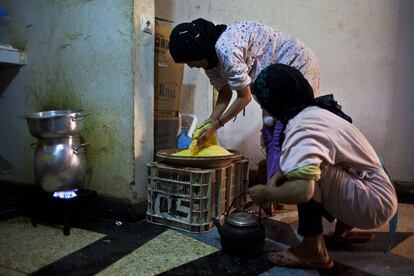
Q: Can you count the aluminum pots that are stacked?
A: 2